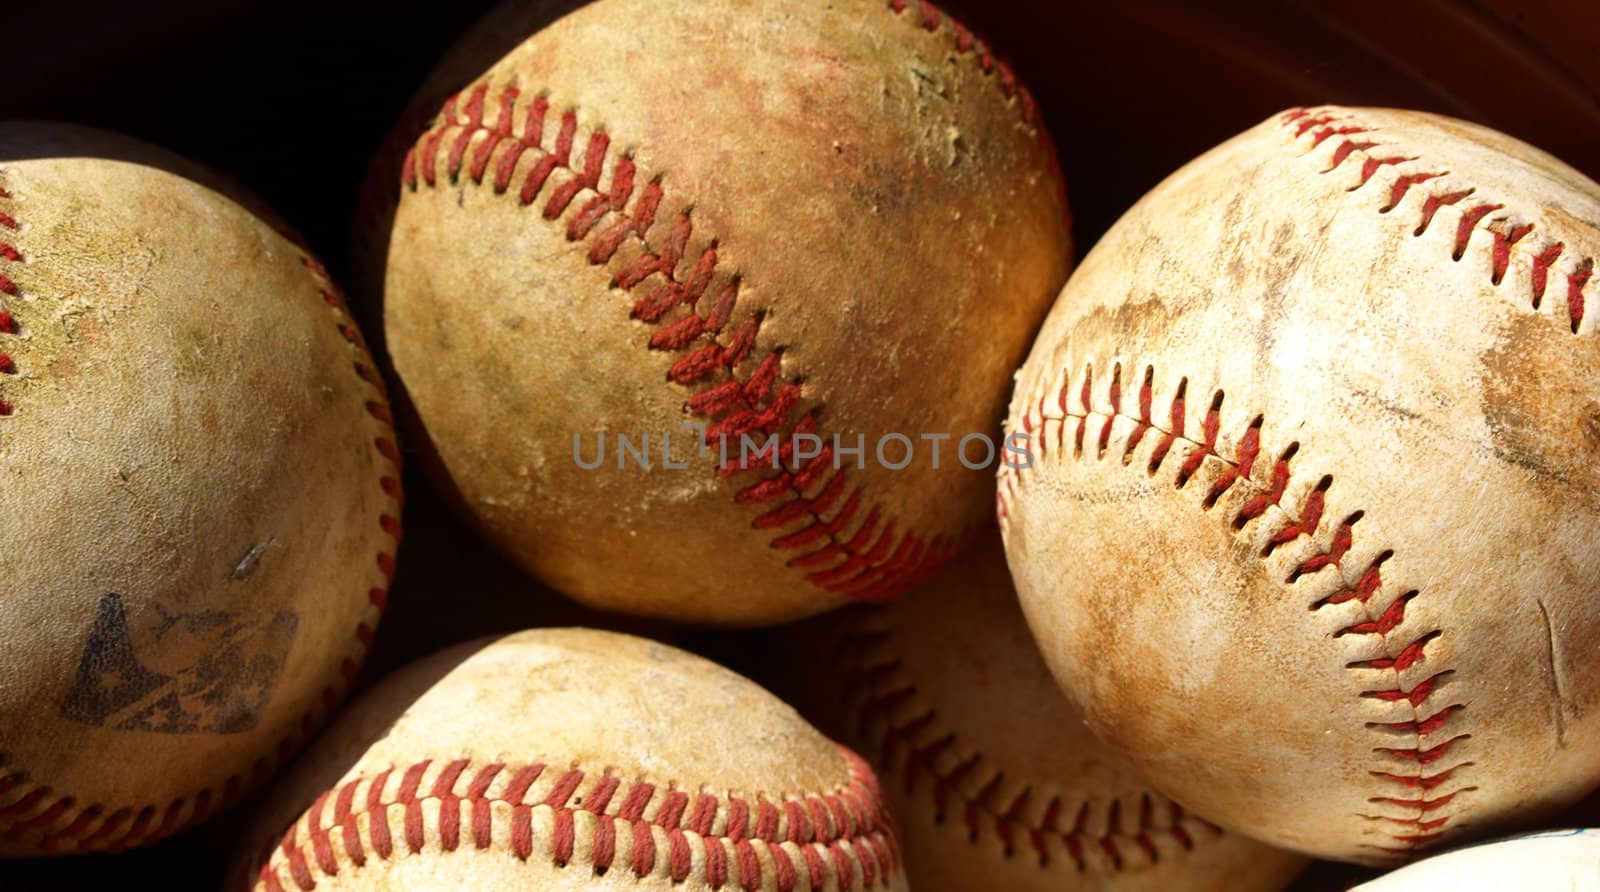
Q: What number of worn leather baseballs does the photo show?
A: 6